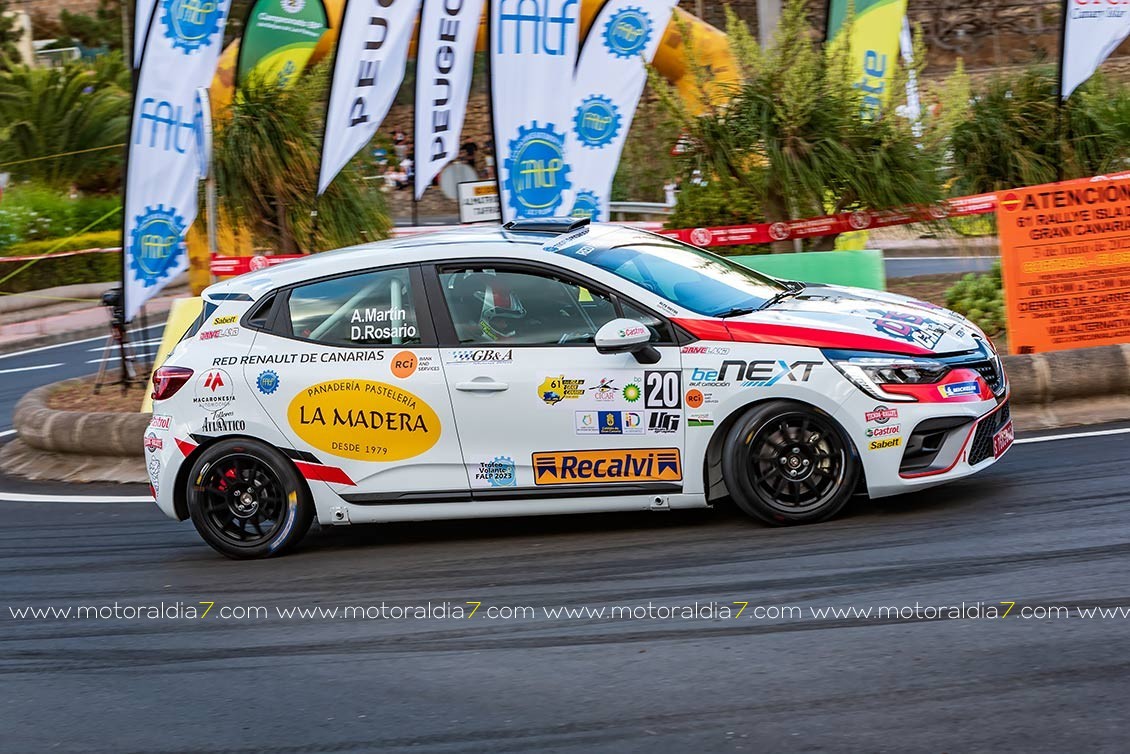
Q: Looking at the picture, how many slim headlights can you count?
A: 1